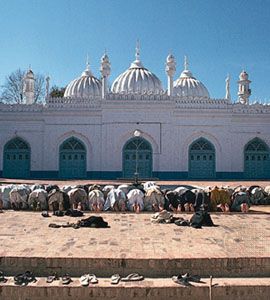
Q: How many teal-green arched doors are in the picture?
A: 5